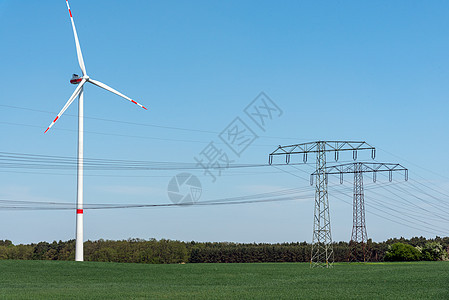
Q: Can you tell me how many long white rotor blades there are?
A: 3